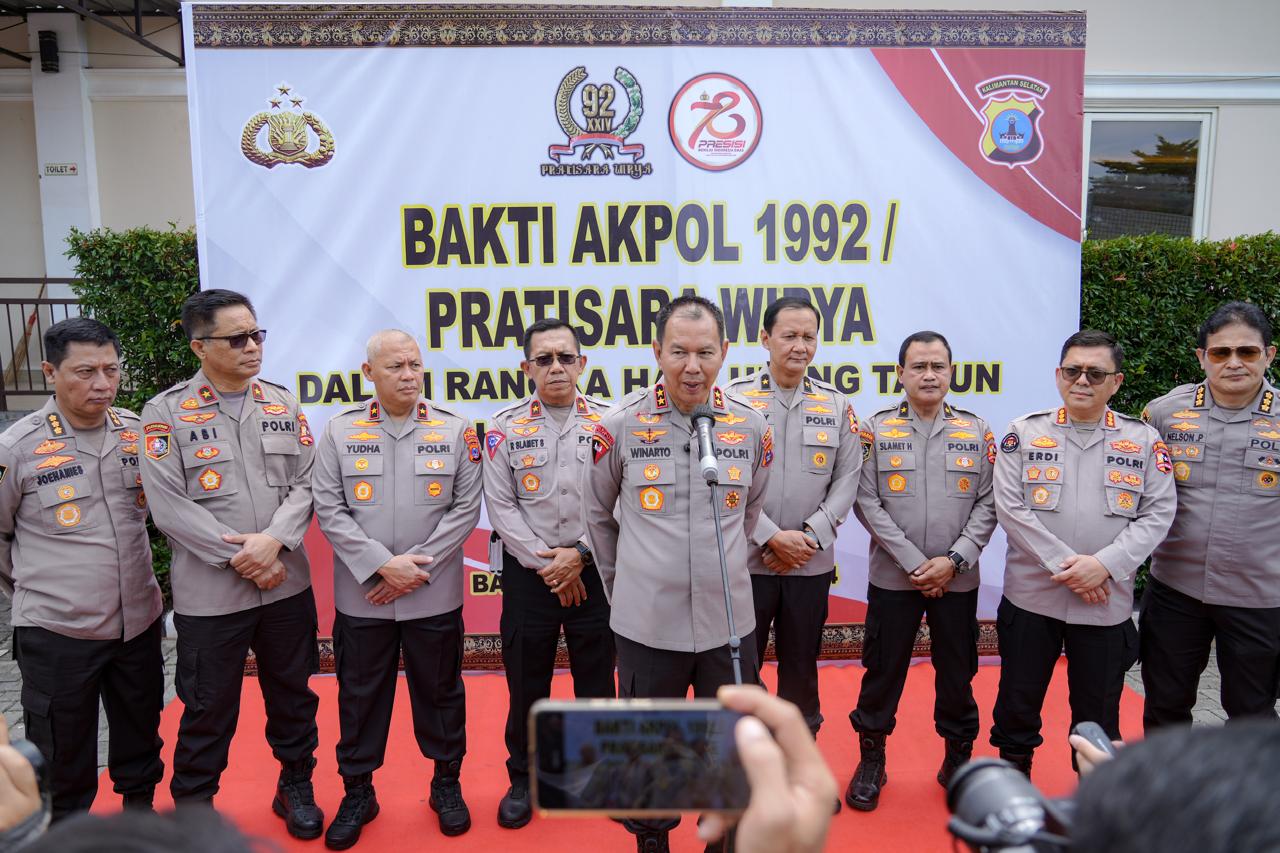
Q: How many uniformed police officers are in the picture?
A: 9